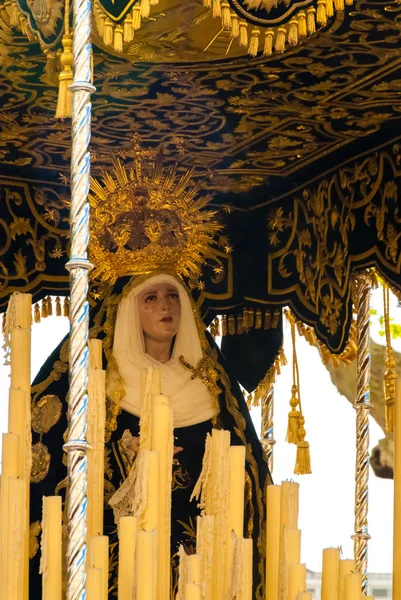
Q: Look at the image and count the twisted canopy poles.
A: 3